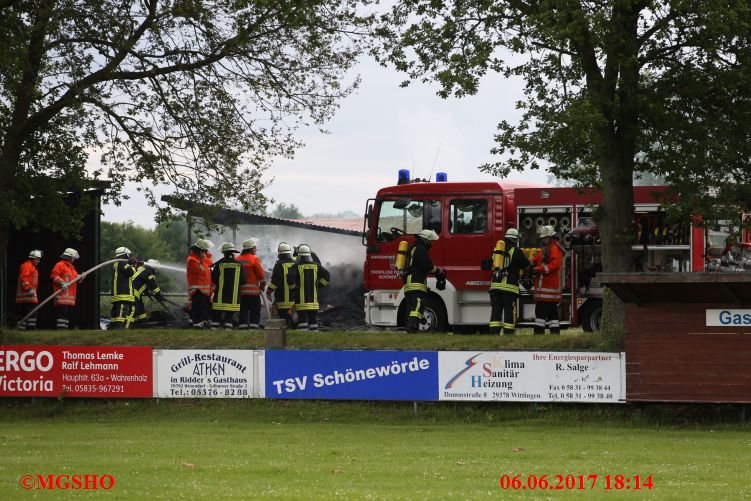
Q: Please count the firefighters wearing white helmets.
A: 12